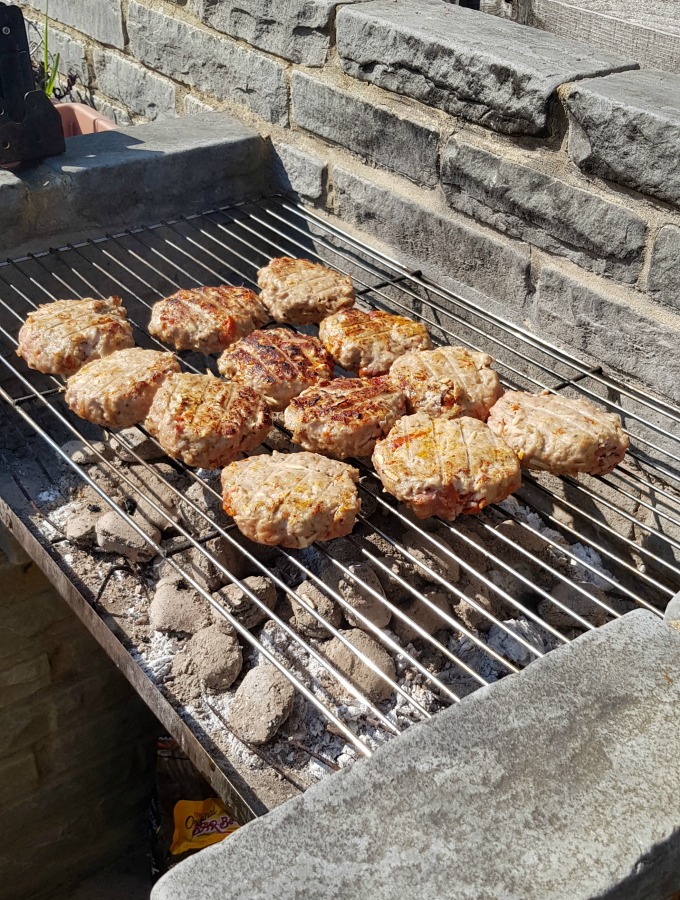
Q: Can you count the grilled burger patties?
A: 12